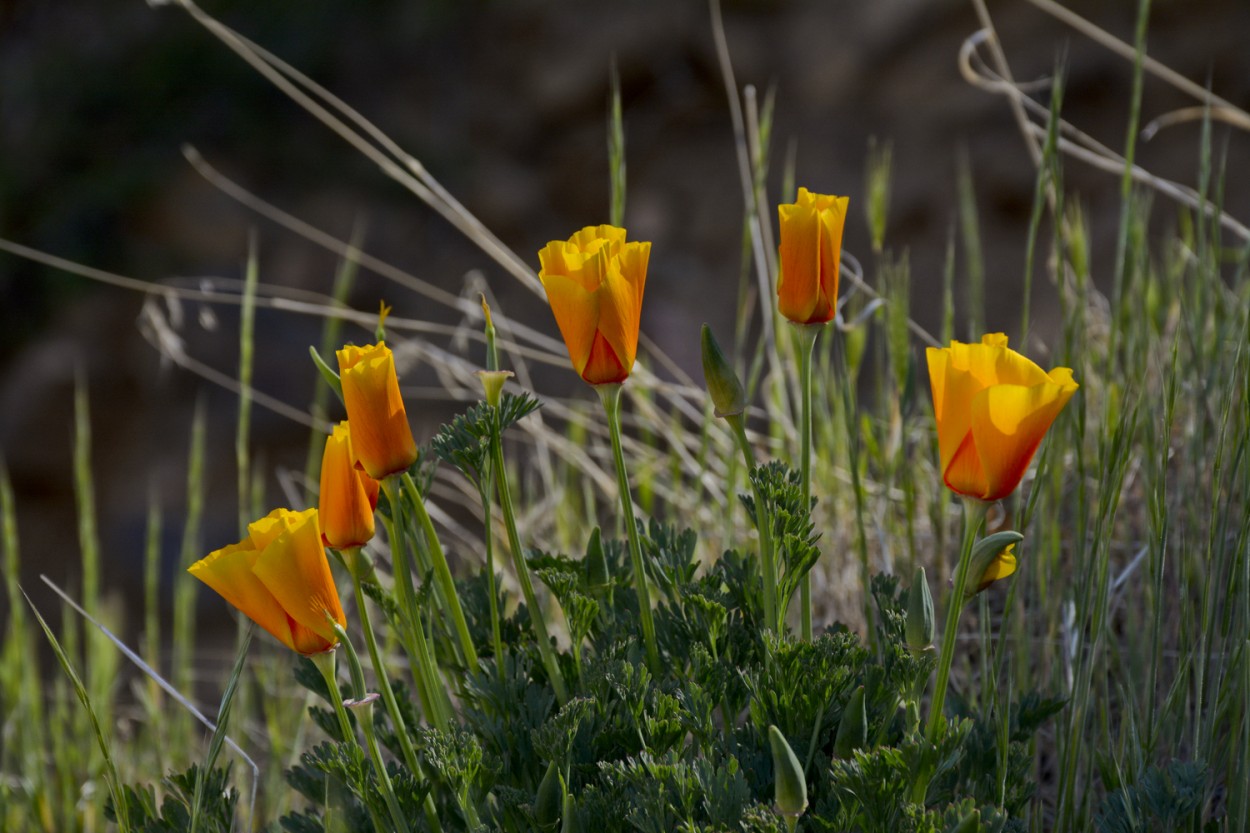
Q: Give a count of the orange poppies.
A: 6